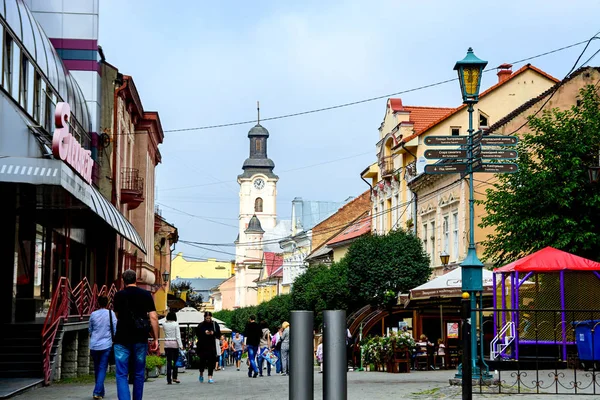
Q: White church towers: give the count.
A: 1